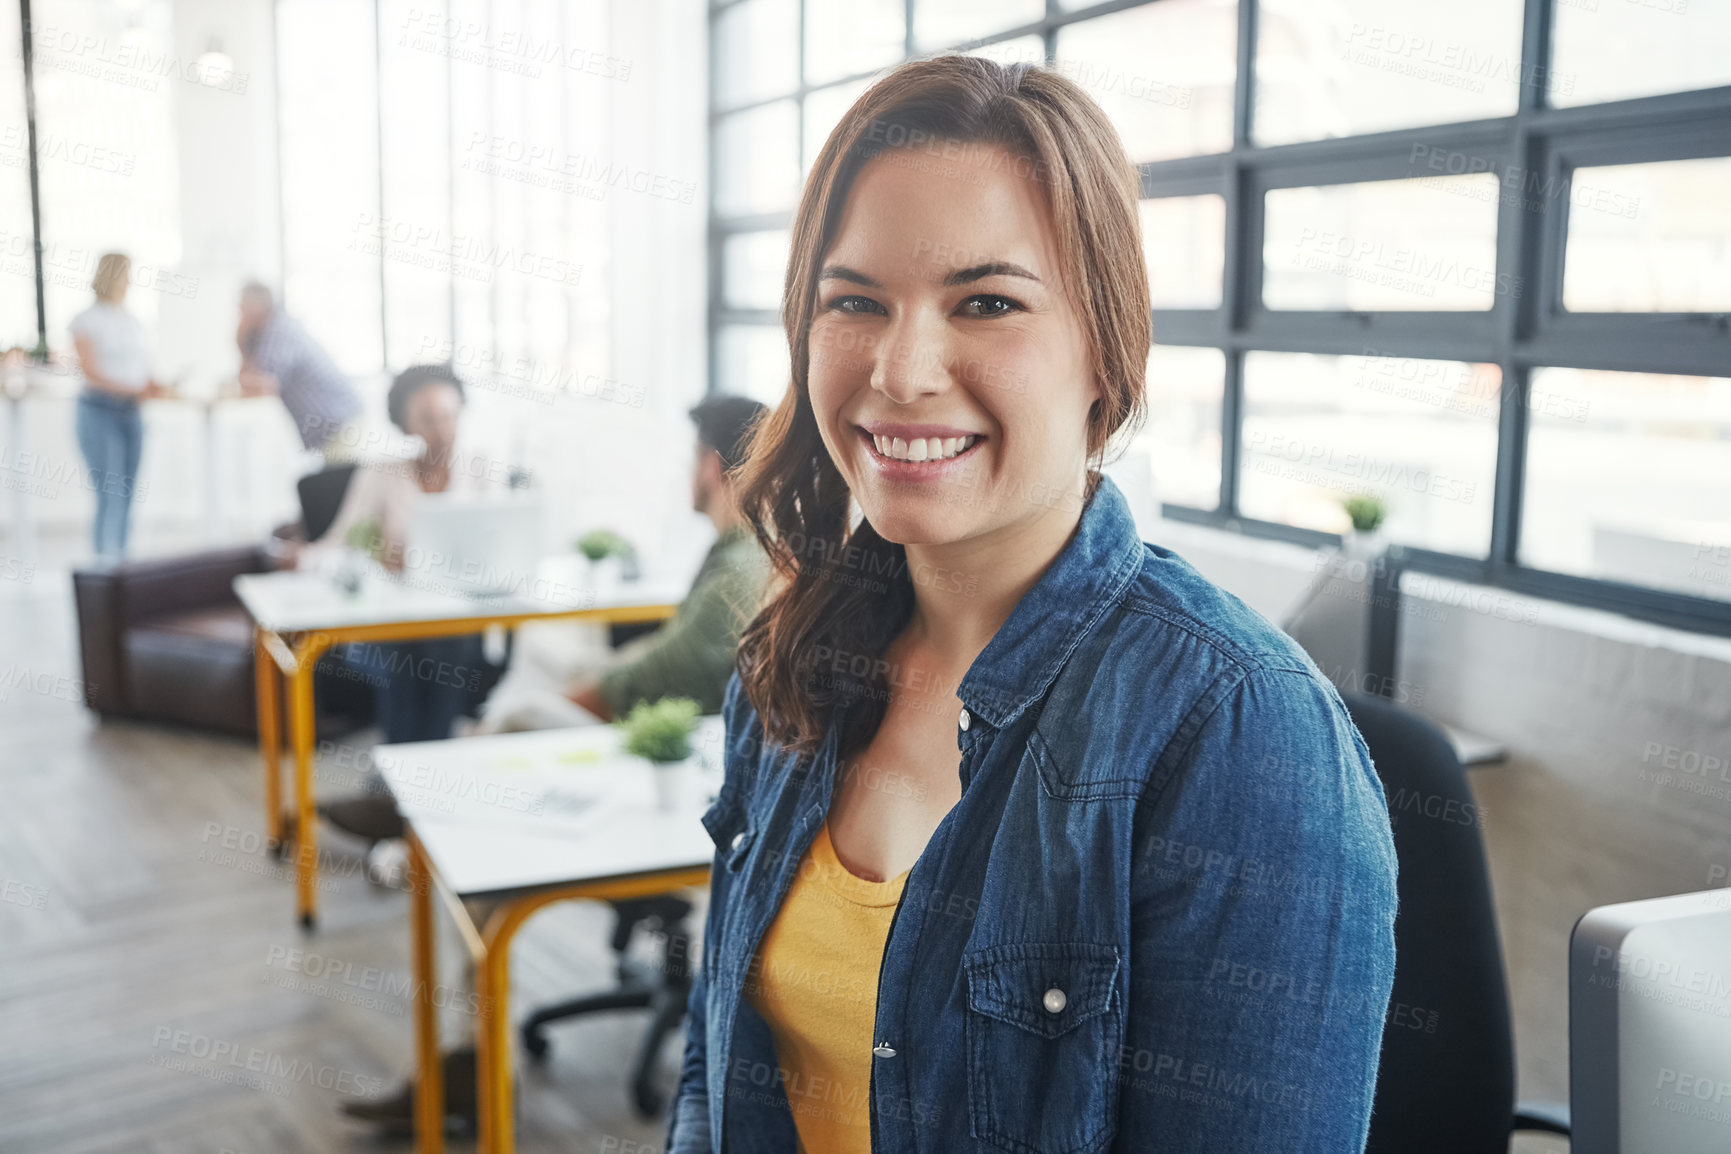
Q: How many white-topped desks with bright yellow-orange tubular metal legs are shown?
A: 2